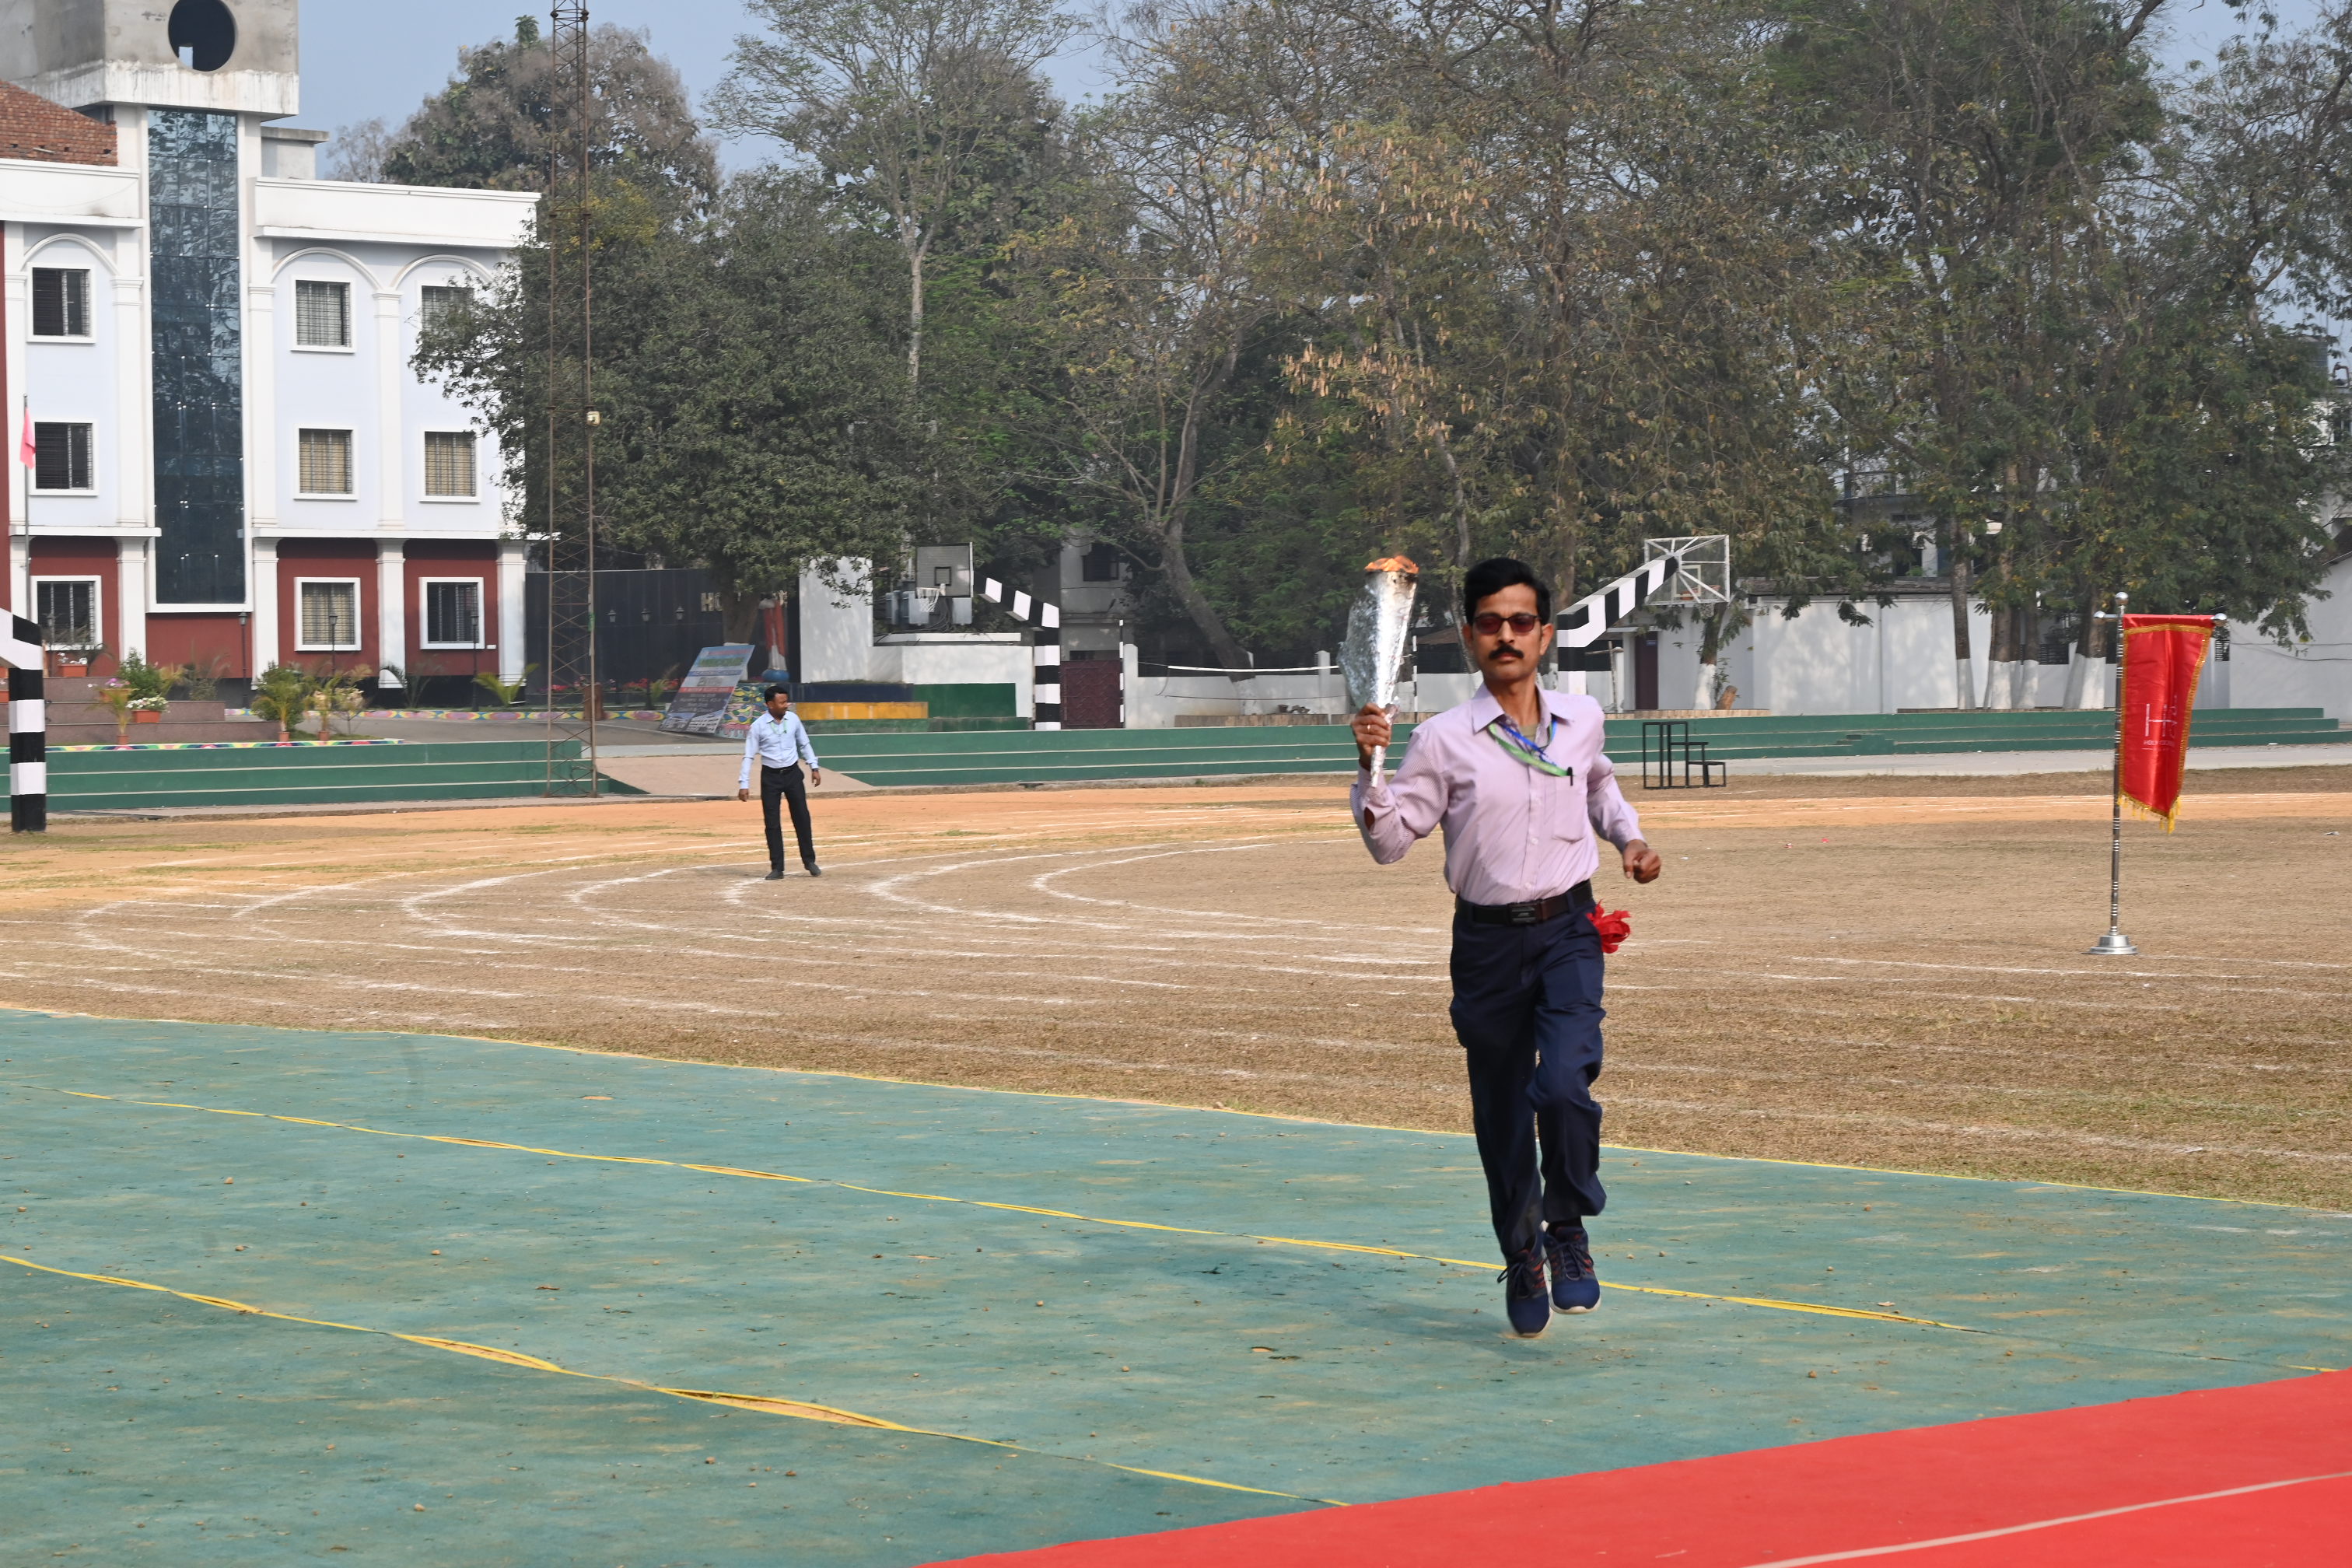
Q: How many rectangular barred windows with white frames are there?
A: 9